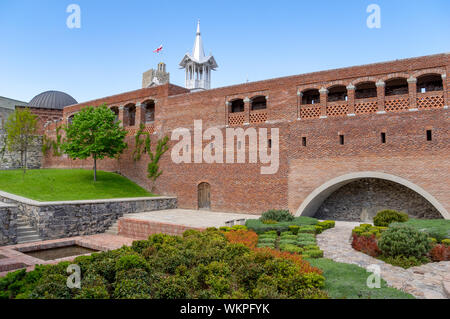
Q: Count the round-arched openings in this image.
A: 13